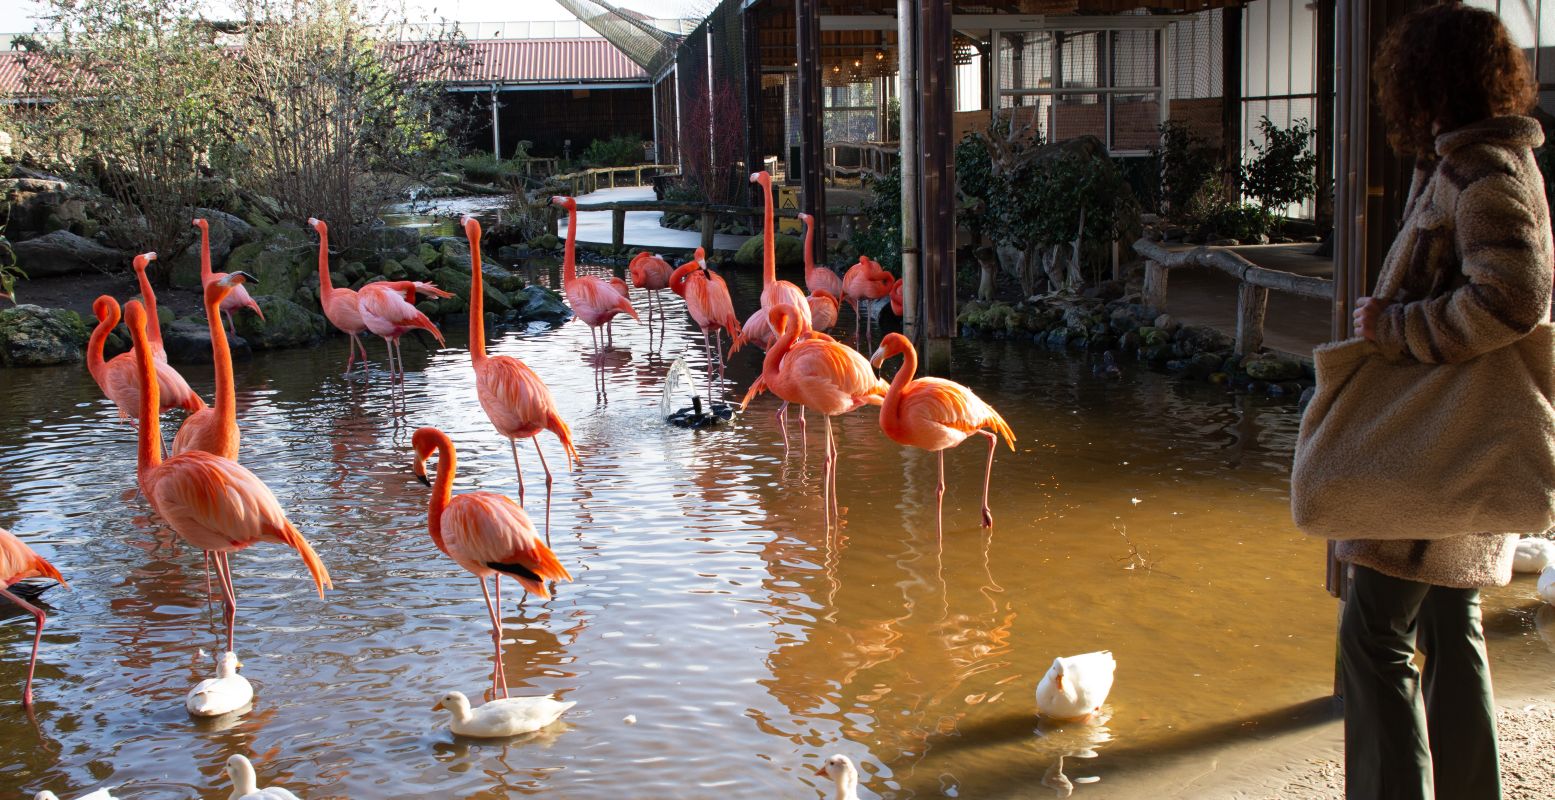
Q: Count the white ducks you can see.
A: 8